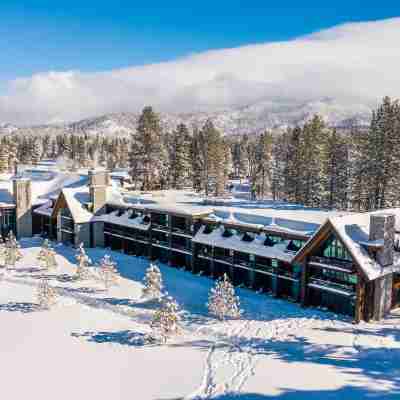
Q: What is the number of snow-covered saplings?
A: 8